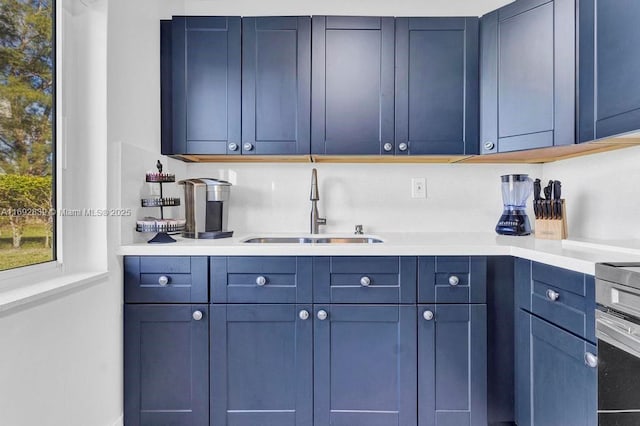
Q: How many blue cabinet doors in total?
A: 11